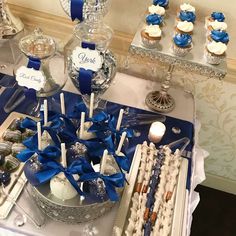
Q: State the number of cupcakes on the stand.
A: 12